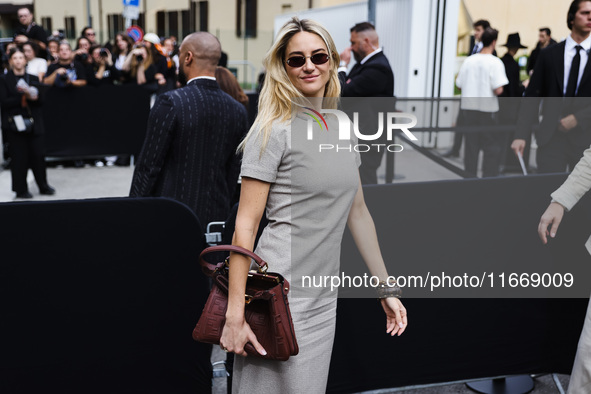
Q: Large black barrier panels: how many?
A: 3